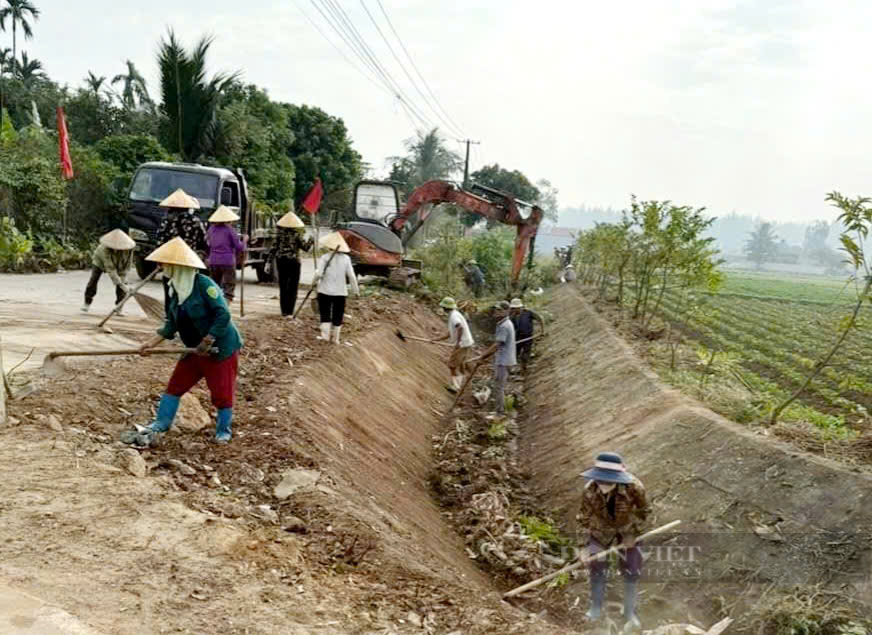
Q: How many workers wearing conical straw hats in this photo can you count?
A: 6